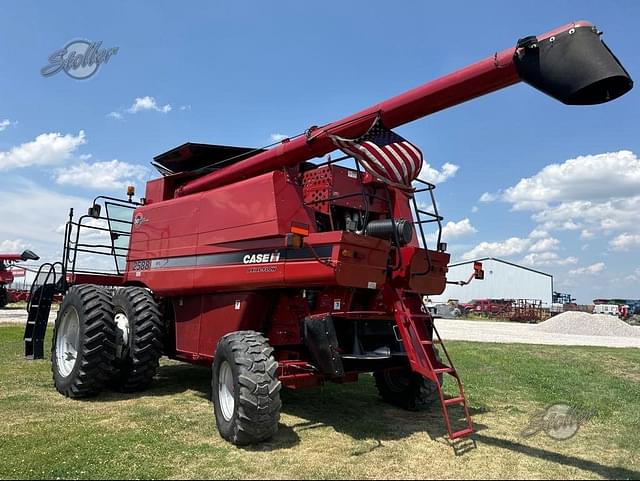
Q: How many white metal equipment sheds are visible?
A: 1